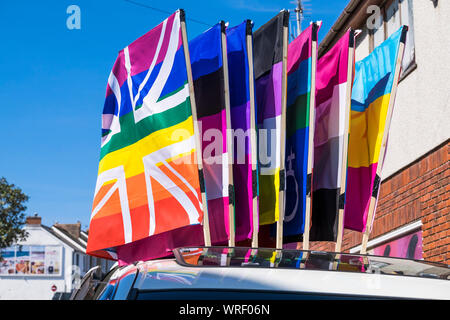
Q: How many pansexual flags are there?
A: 1